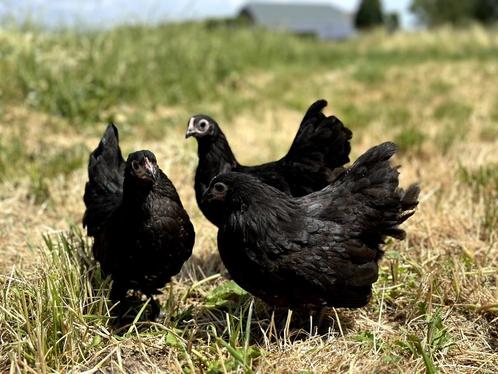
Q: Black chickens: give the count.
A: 3